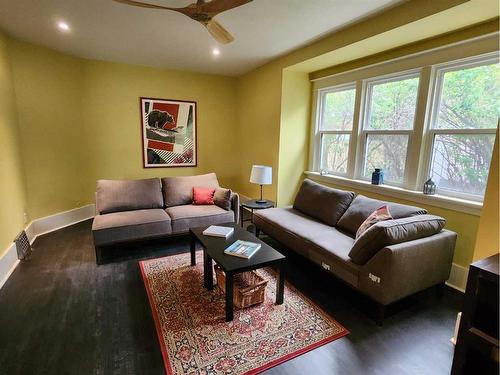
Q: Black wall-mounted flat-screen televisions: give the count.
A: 0